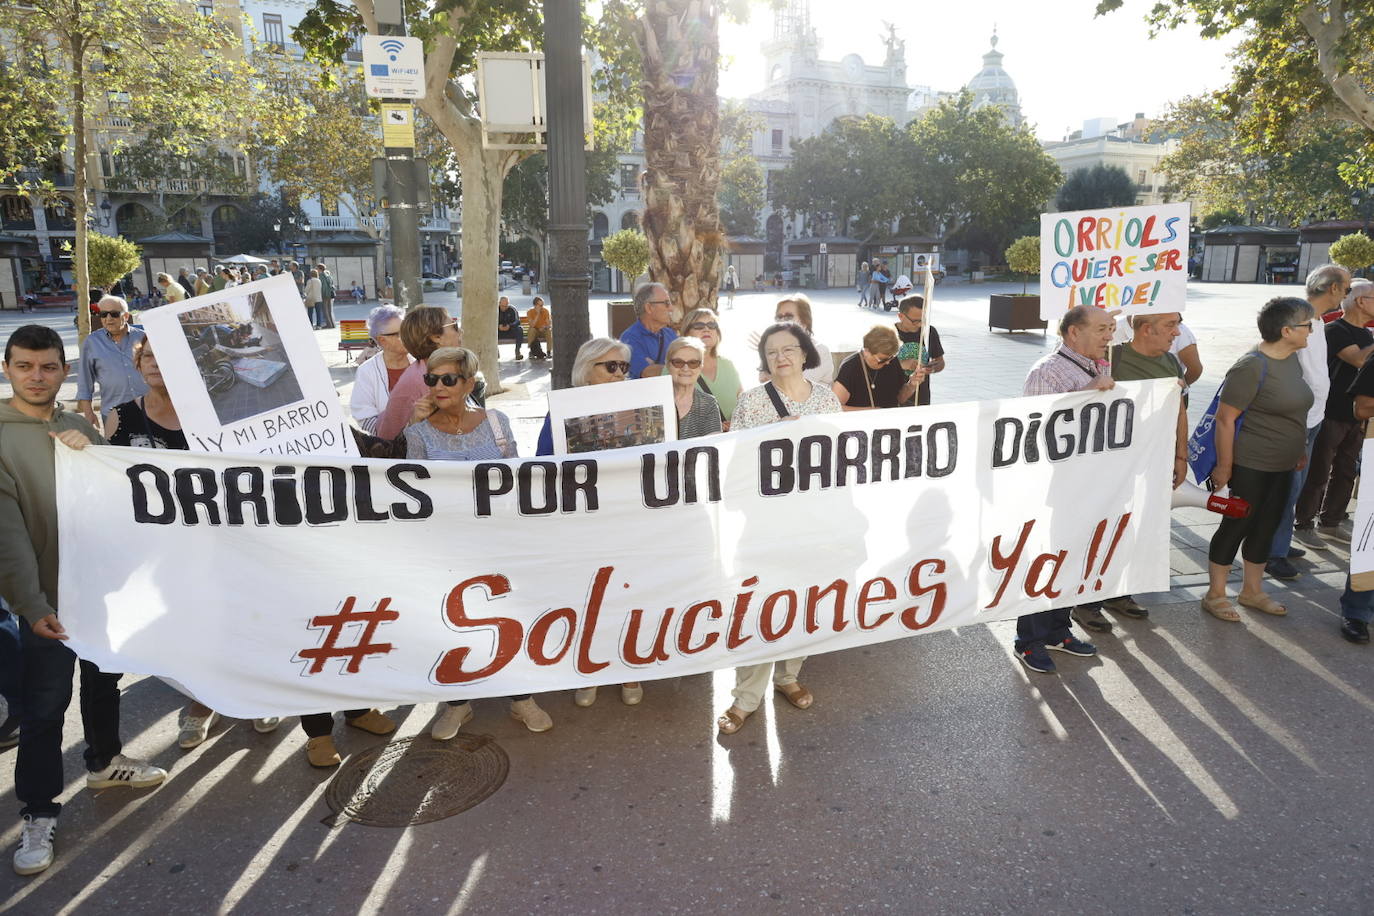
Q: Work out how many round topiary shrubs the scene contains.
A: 4